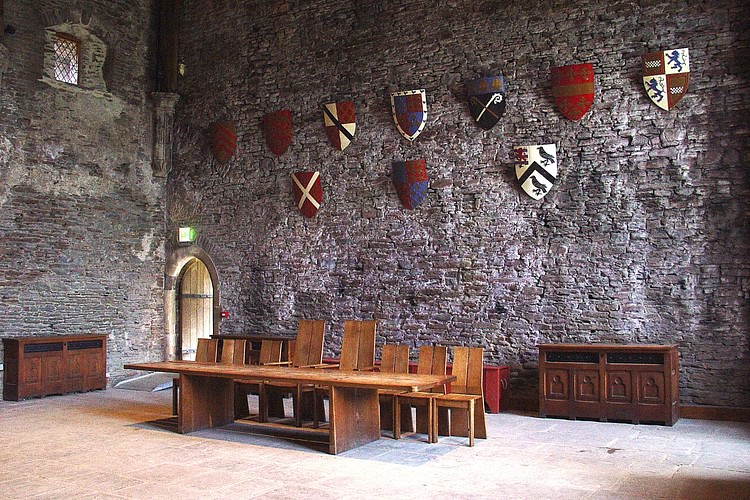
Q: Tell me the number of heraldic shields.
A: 10